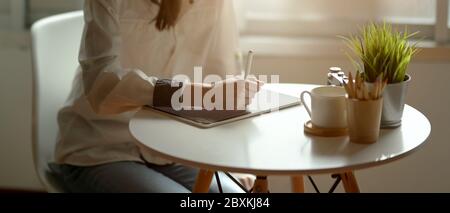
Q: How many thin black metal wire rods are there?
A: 4